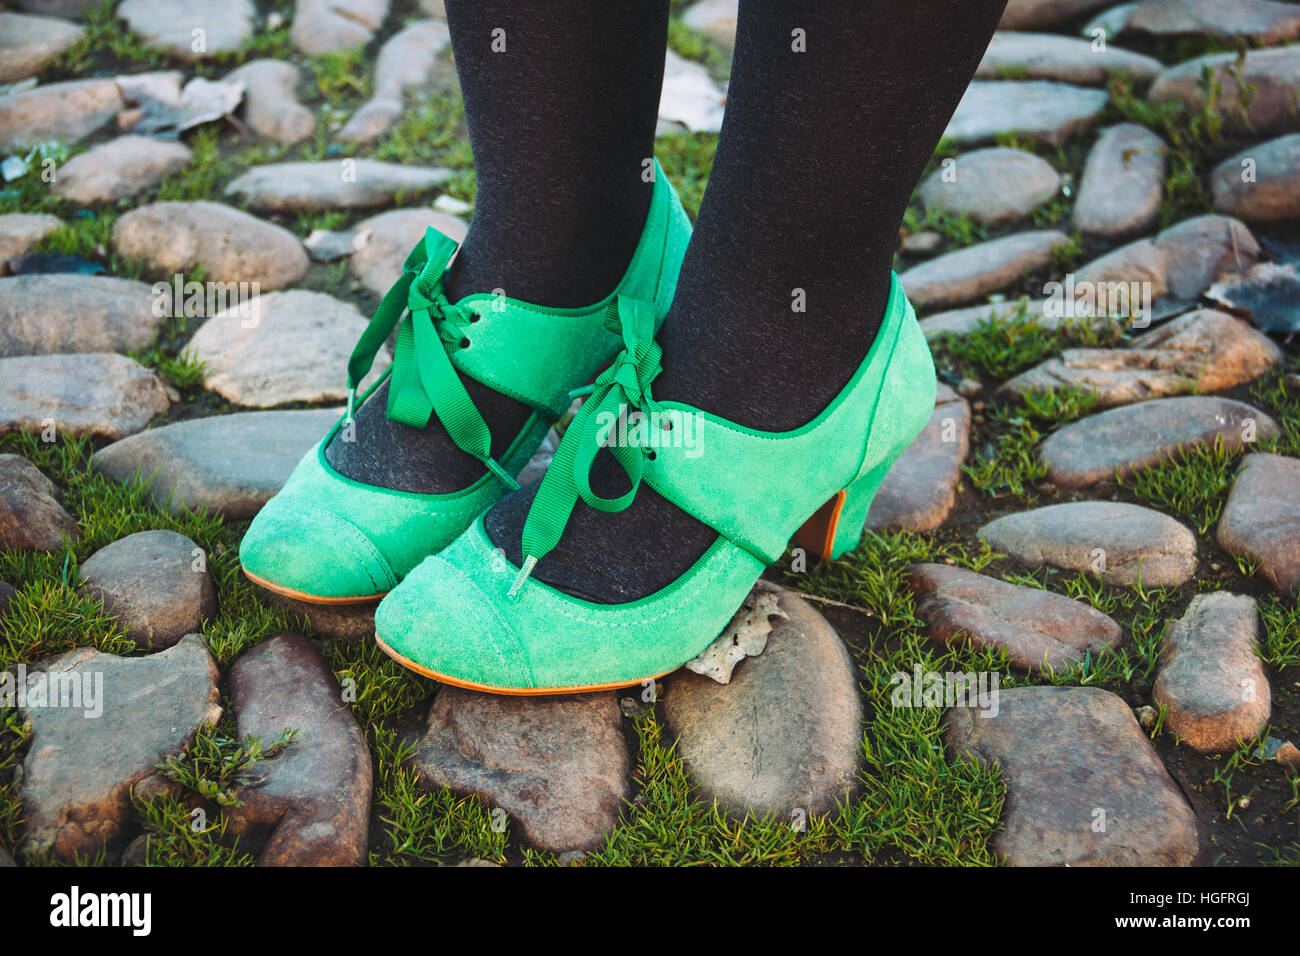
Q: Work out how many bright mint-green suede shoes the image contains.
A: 2